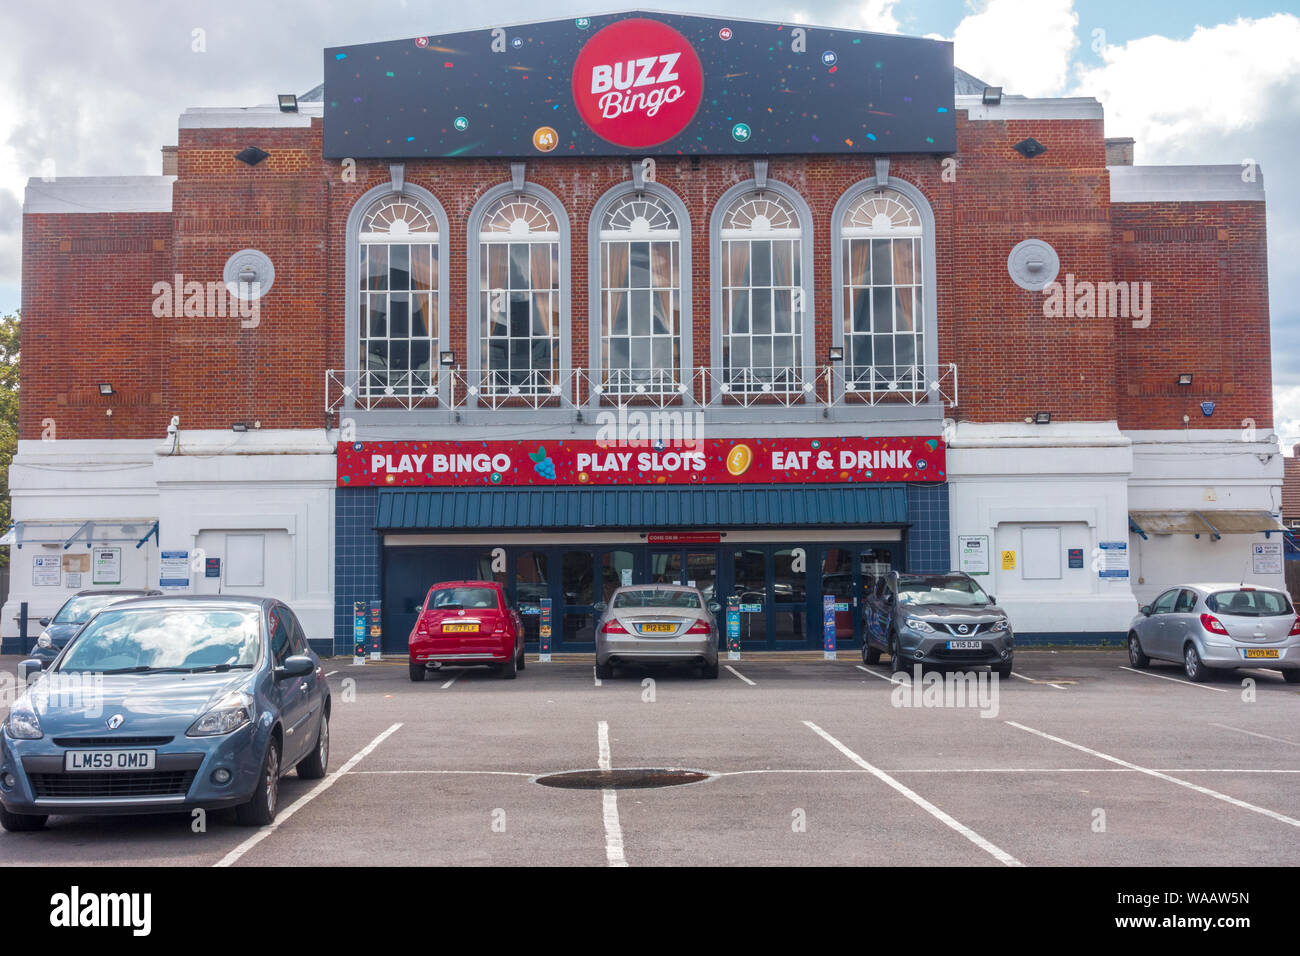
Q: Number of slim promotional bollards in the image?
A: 5